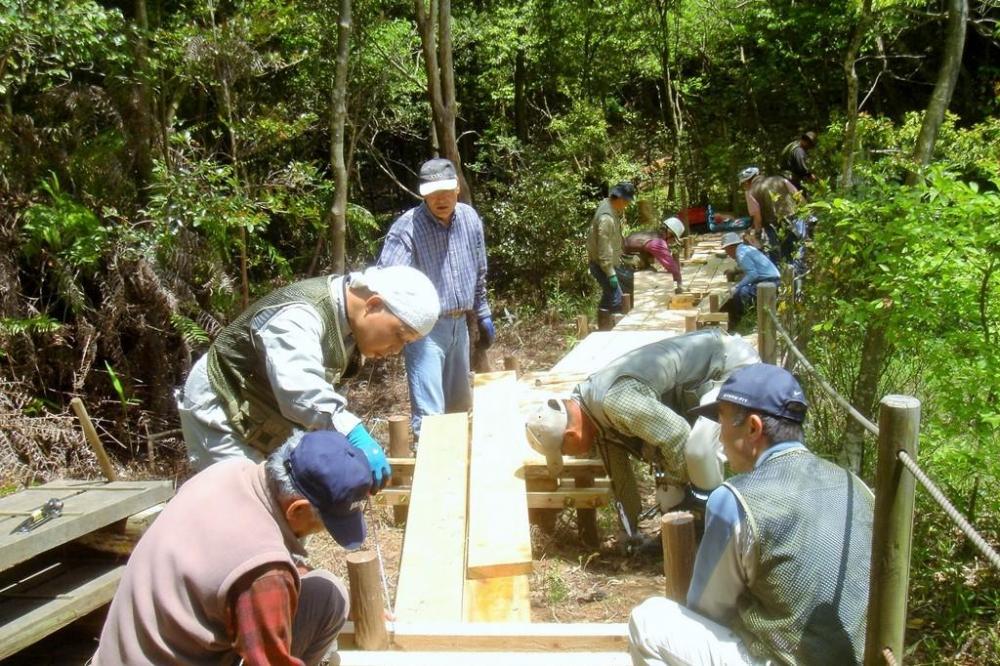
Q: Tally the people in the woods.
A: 10